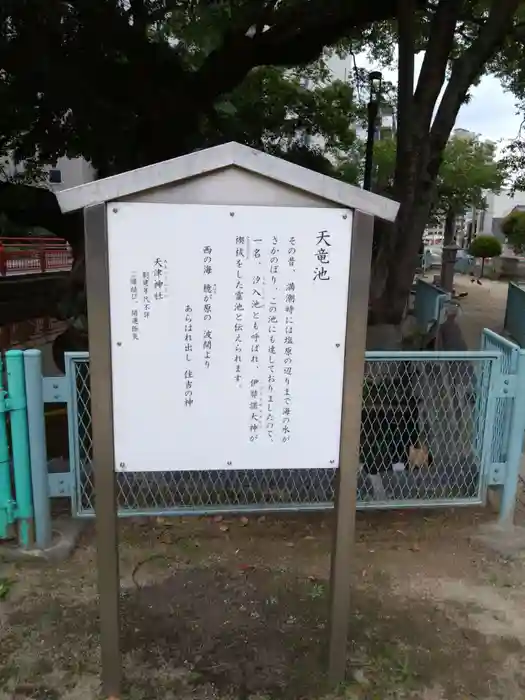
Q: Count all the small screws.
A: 8